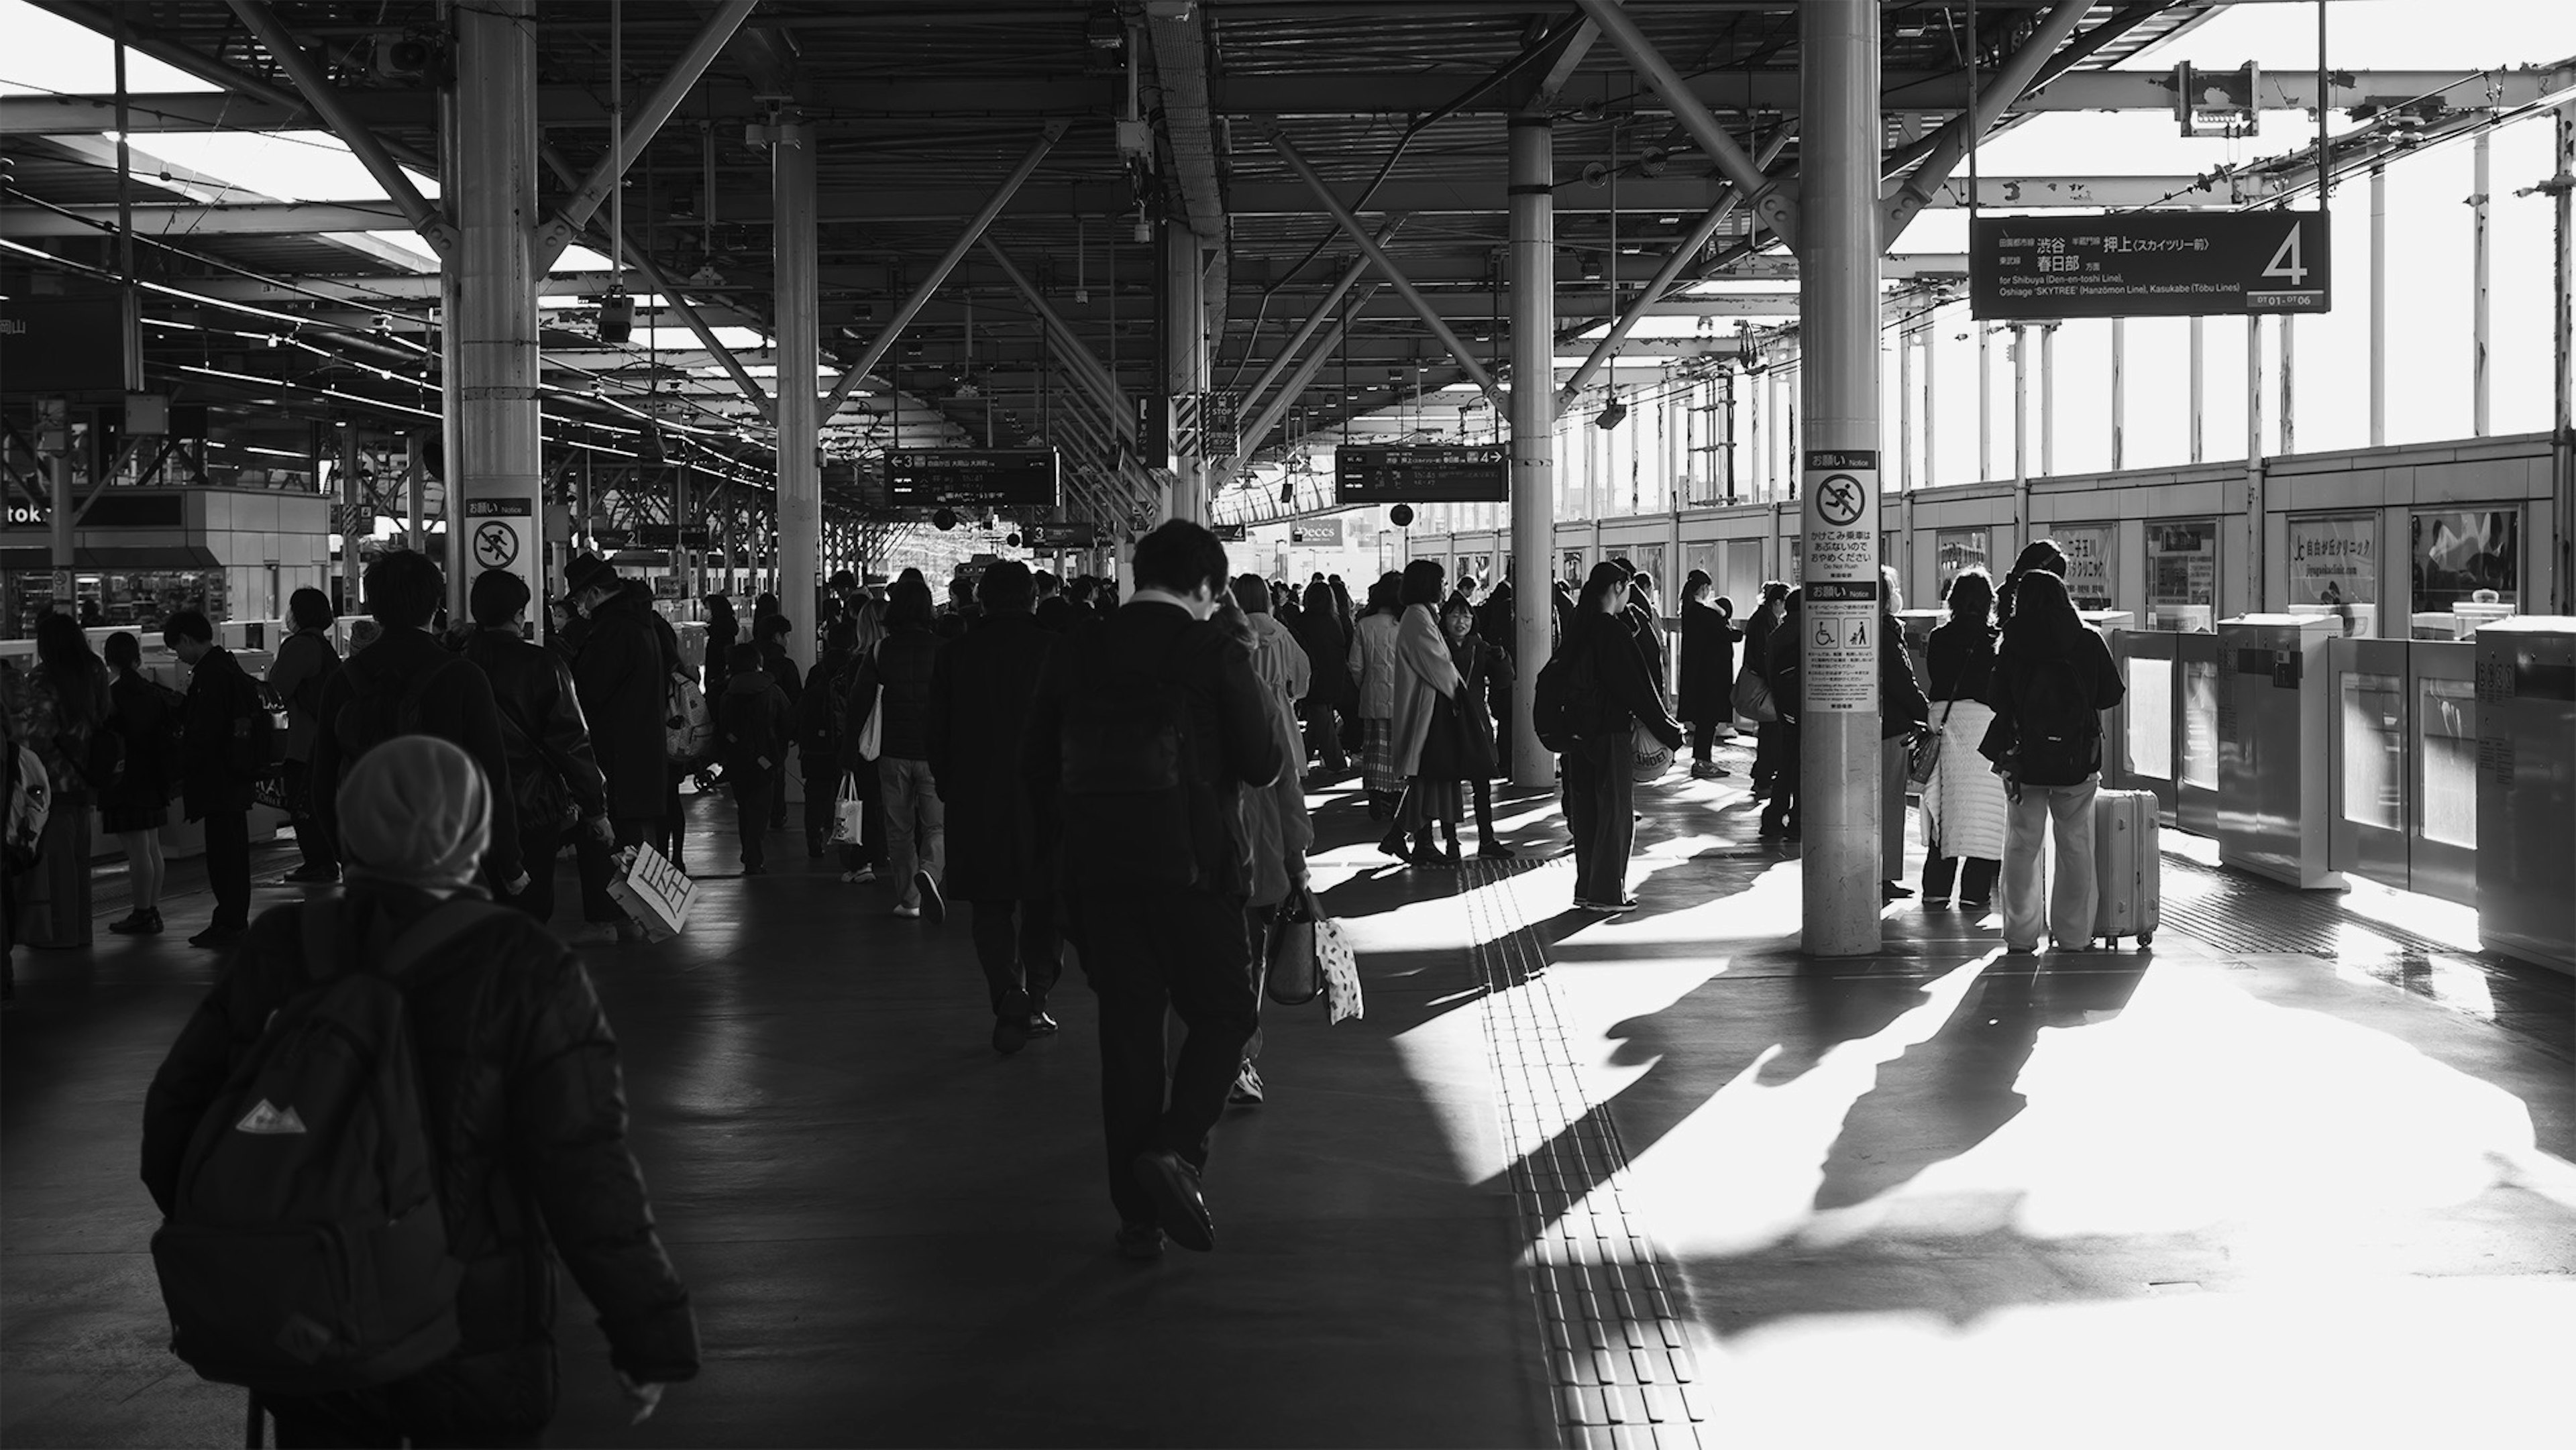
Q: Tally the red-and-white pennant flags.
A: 0